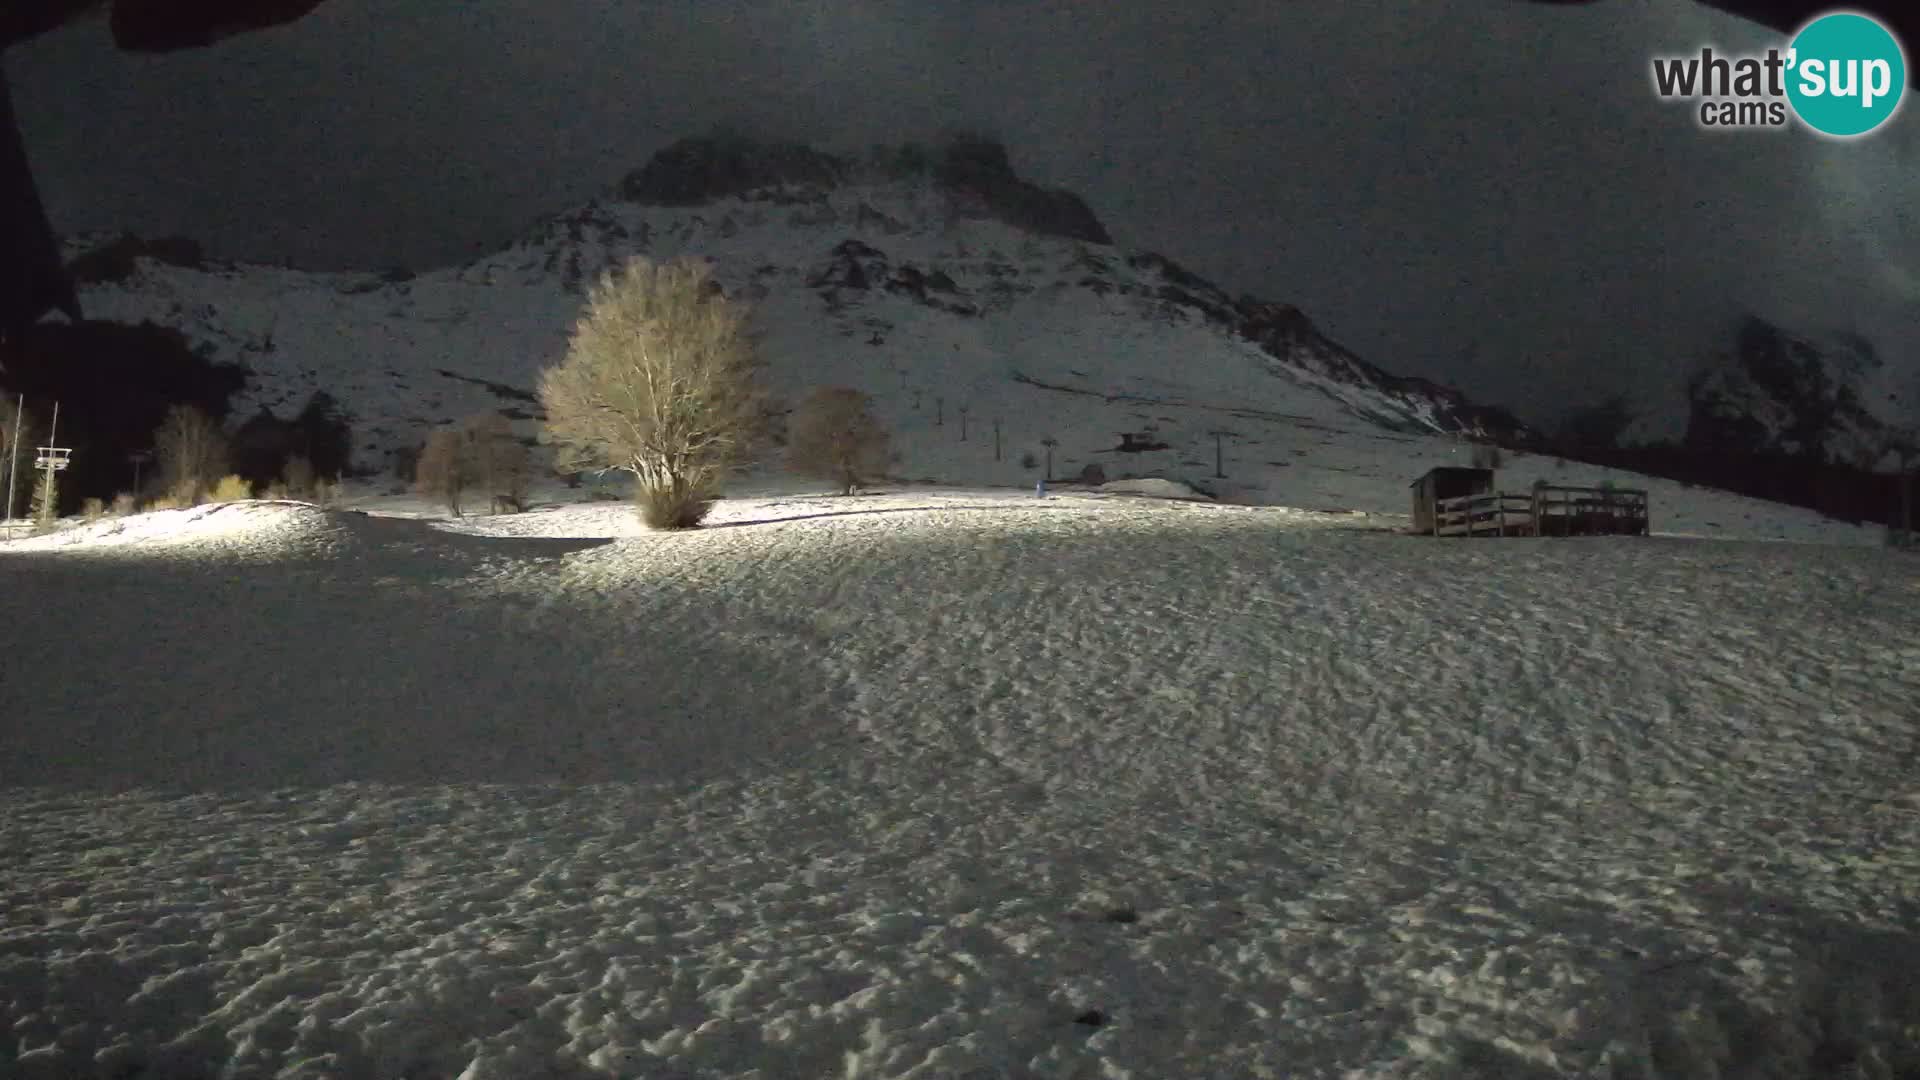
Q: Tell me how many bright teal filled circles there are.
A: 1